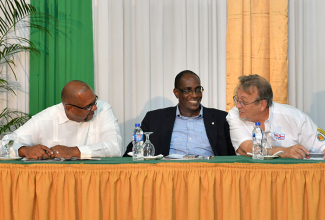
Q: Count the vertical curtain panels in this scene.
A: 5